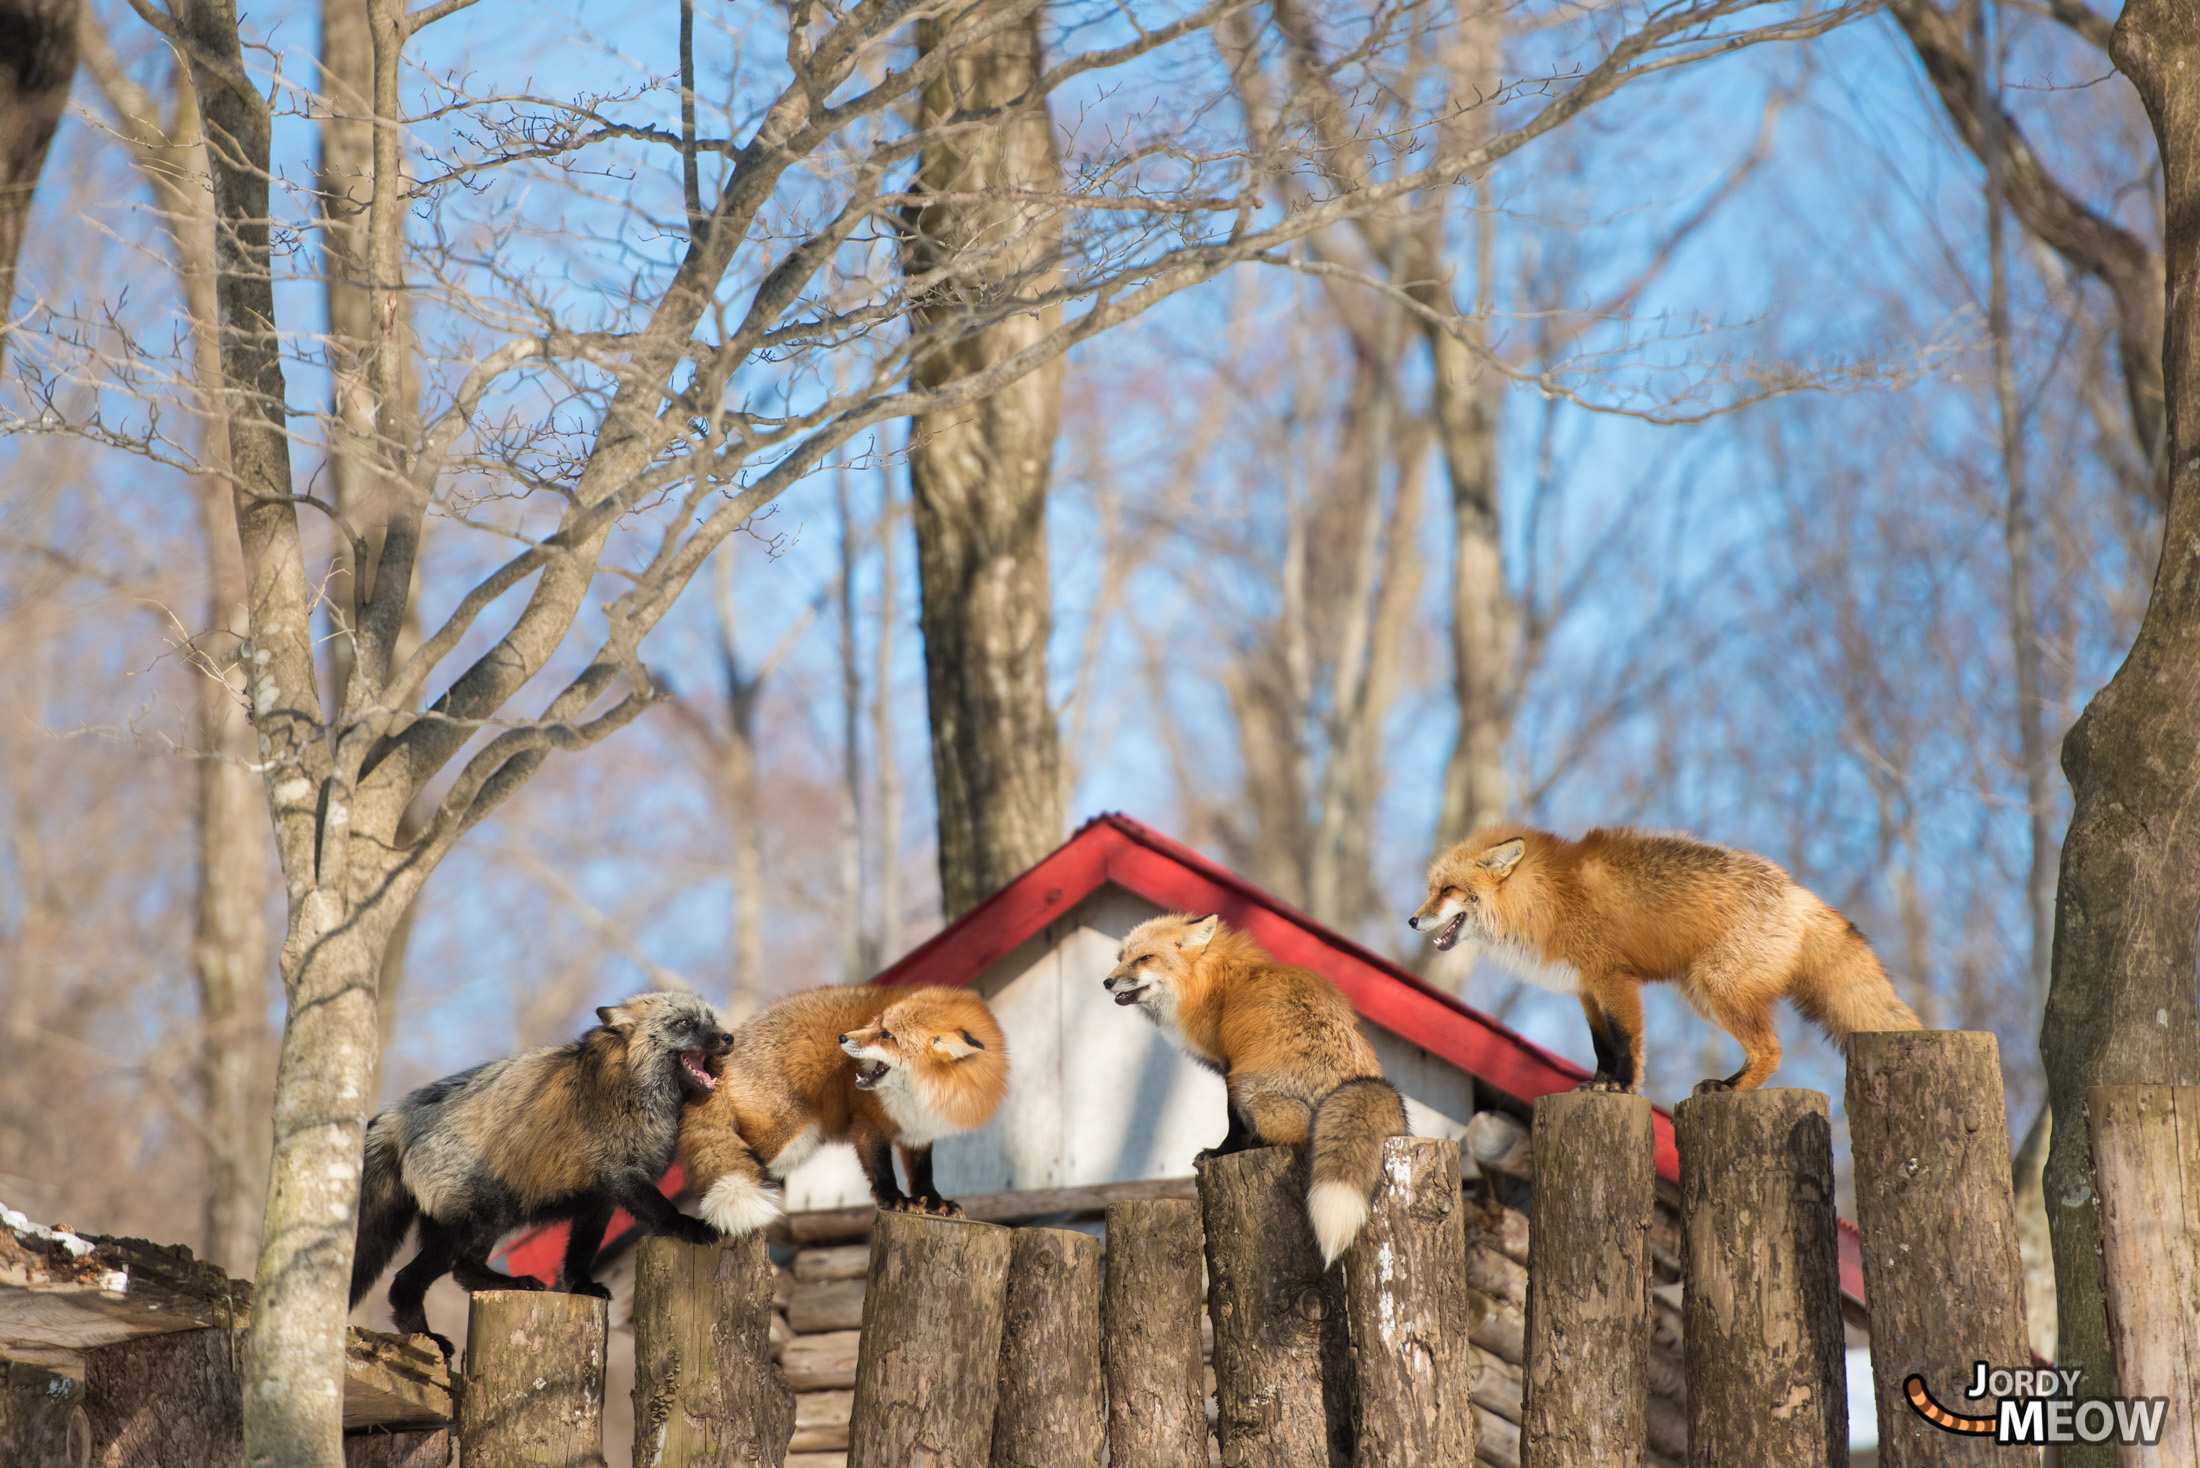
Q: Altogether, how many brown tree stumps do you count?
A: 11